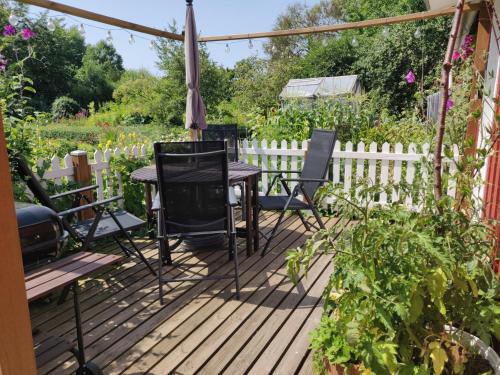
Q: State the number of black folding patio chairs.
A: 4